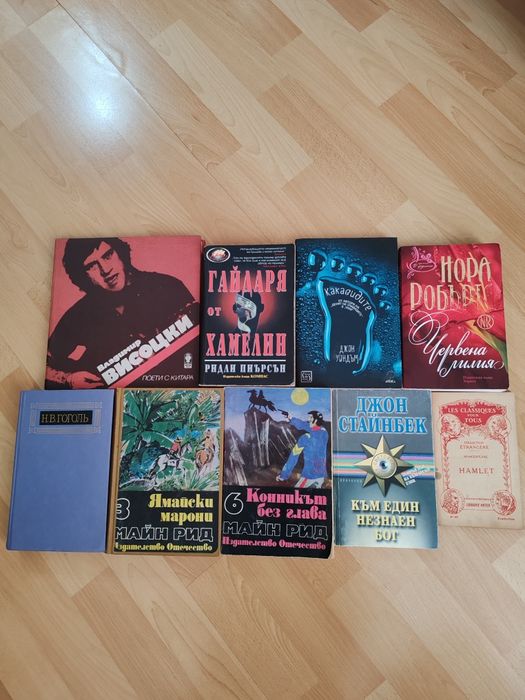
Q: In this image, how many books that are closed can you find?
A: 9